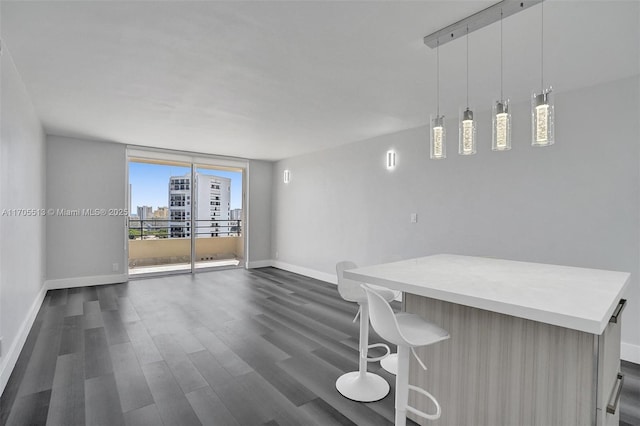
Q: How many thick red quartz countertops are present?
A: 0